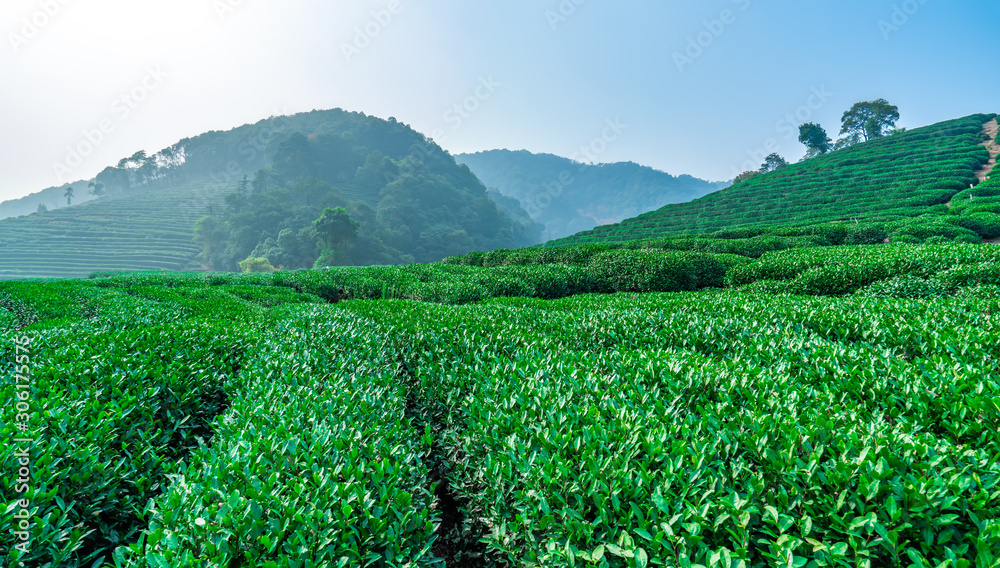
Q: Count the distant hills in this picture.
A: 2